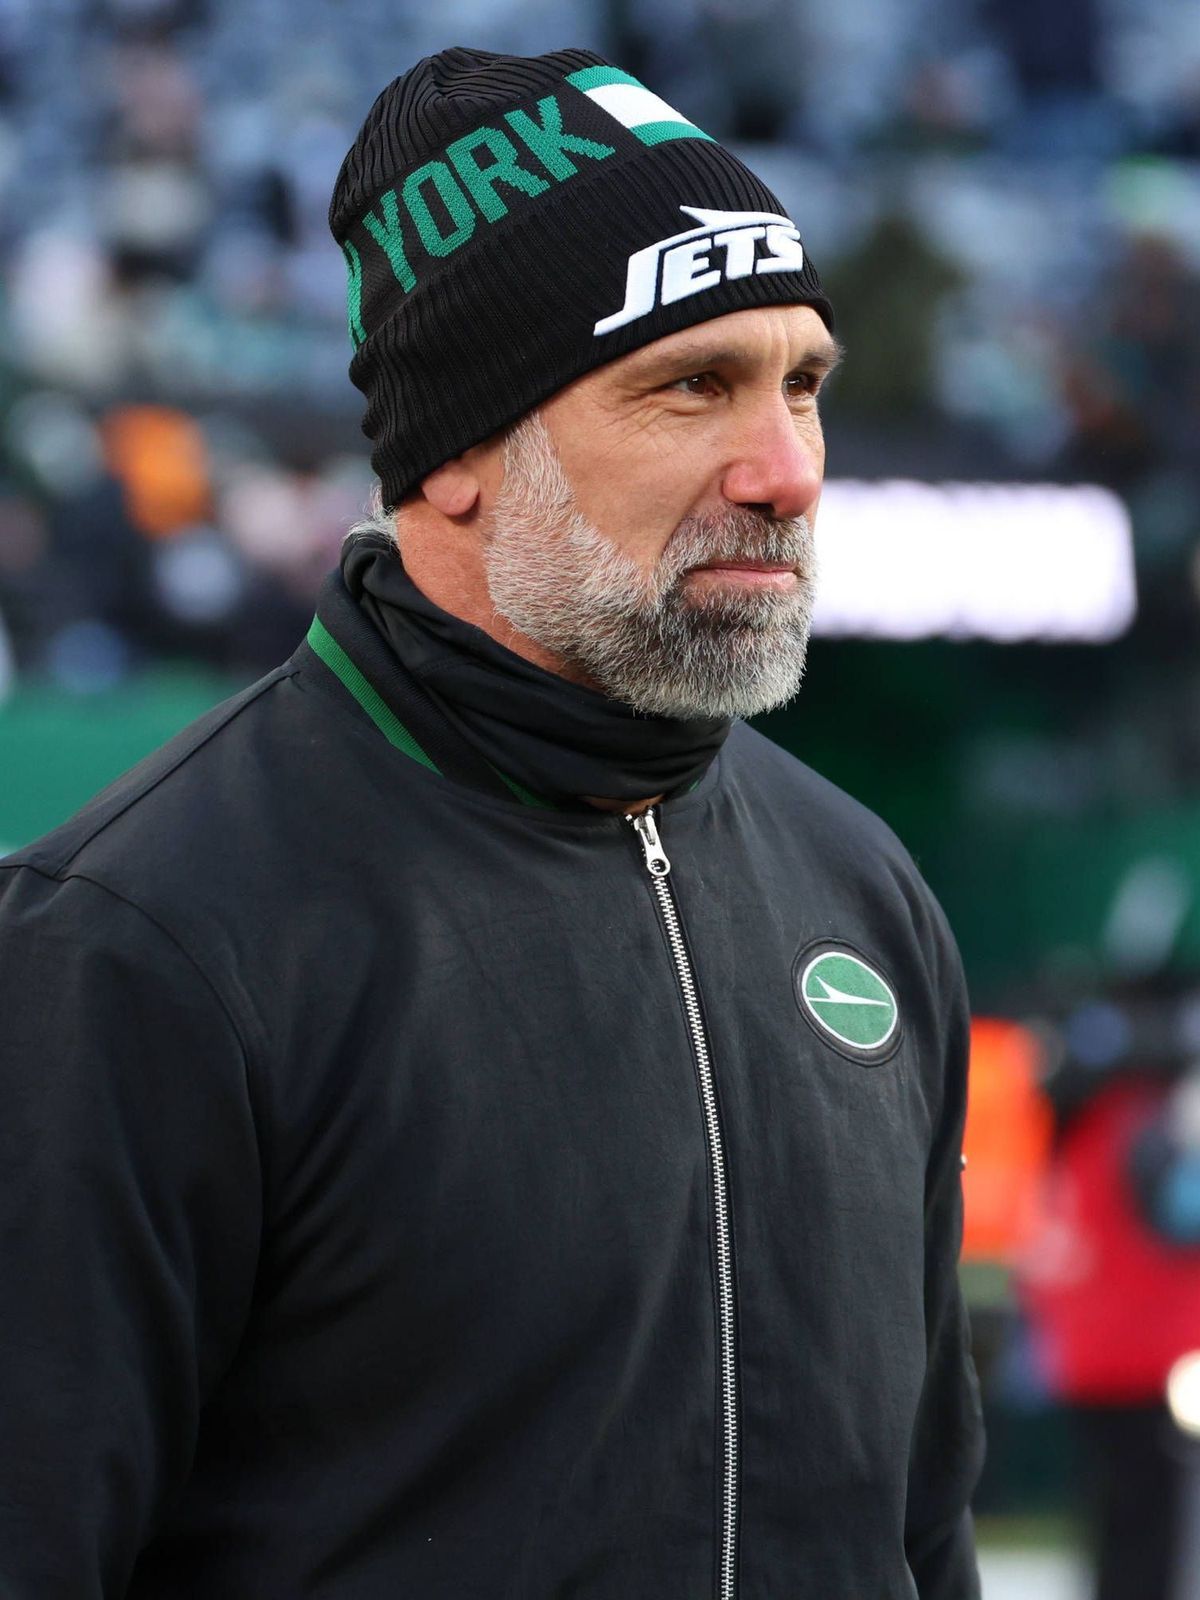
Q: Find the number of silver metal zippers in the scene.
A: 1